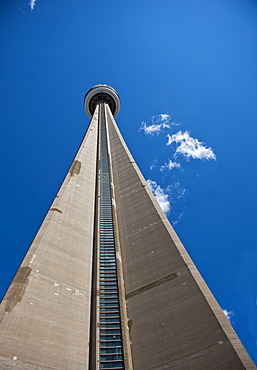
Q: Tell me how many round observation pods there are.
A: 1